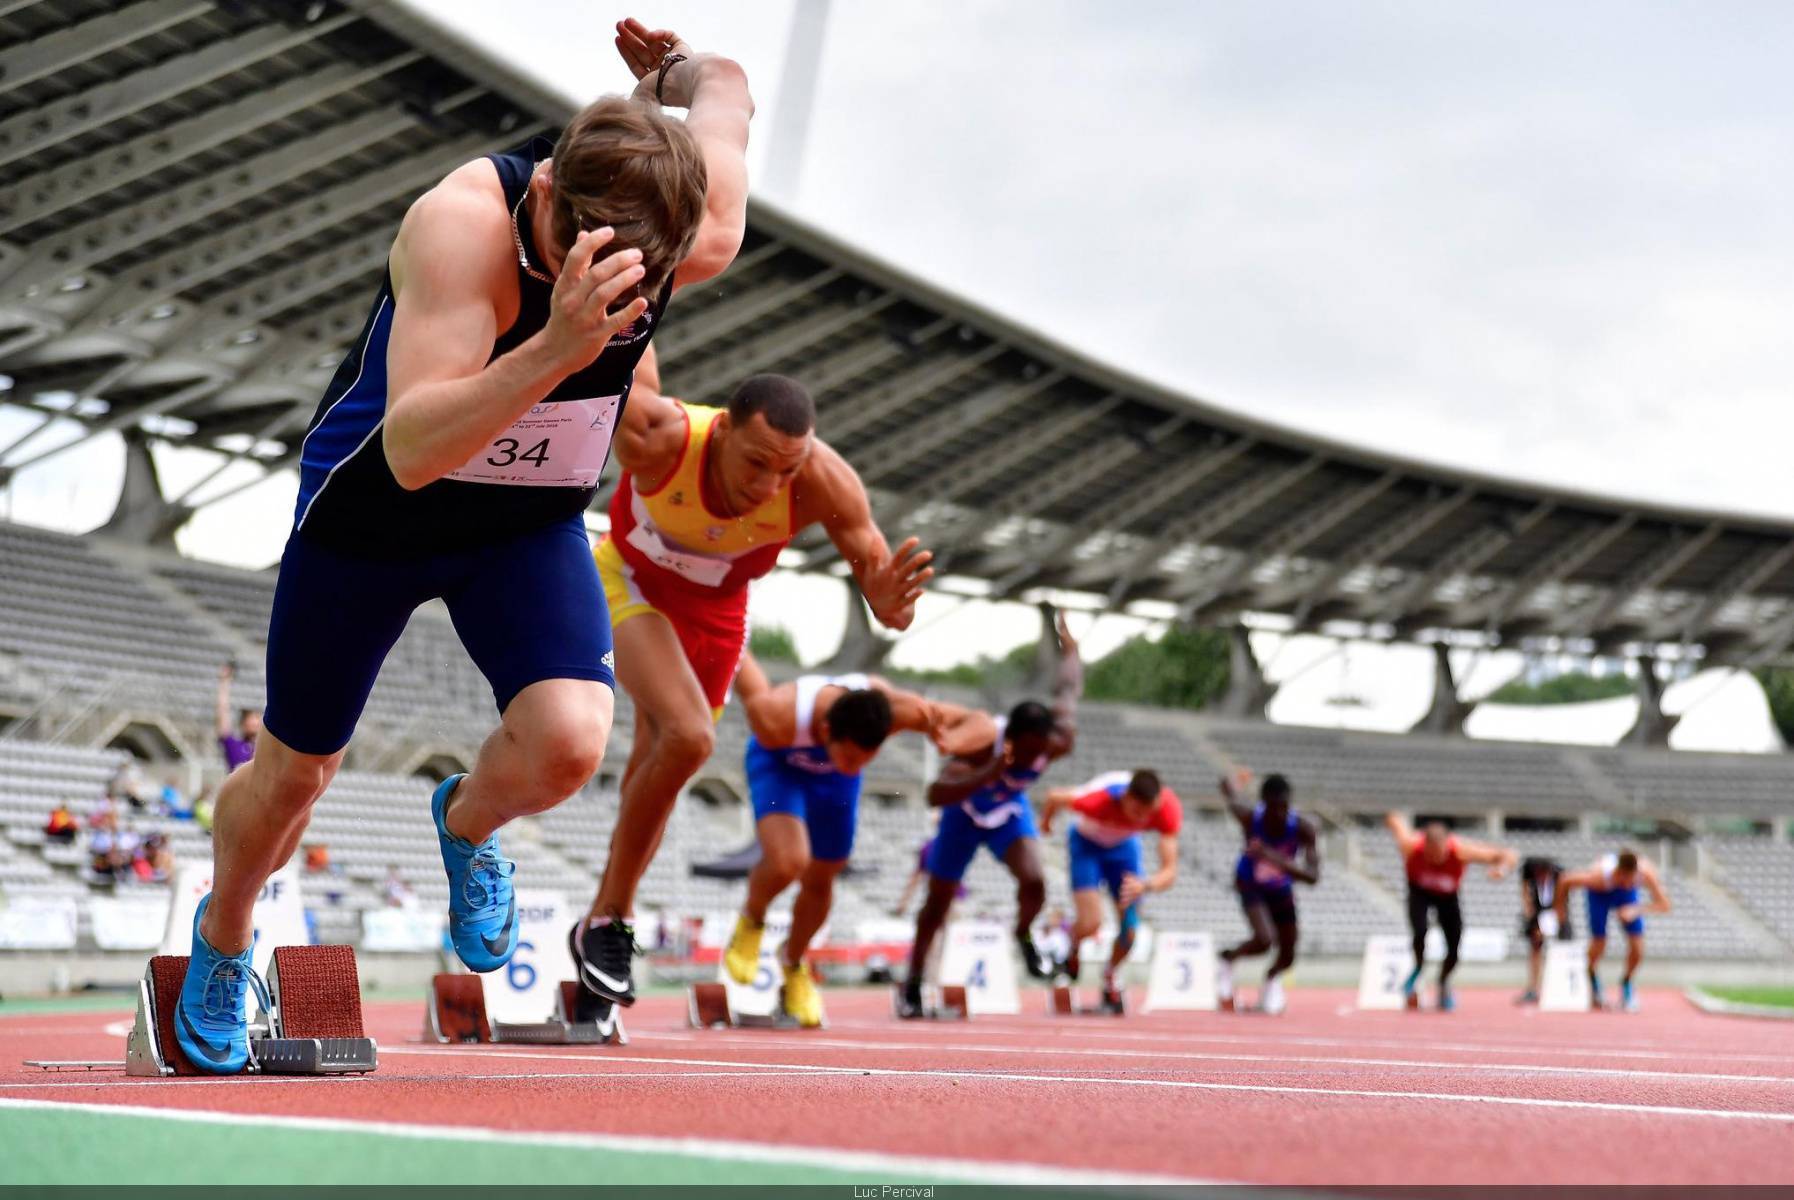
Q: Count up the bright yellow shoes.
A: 2